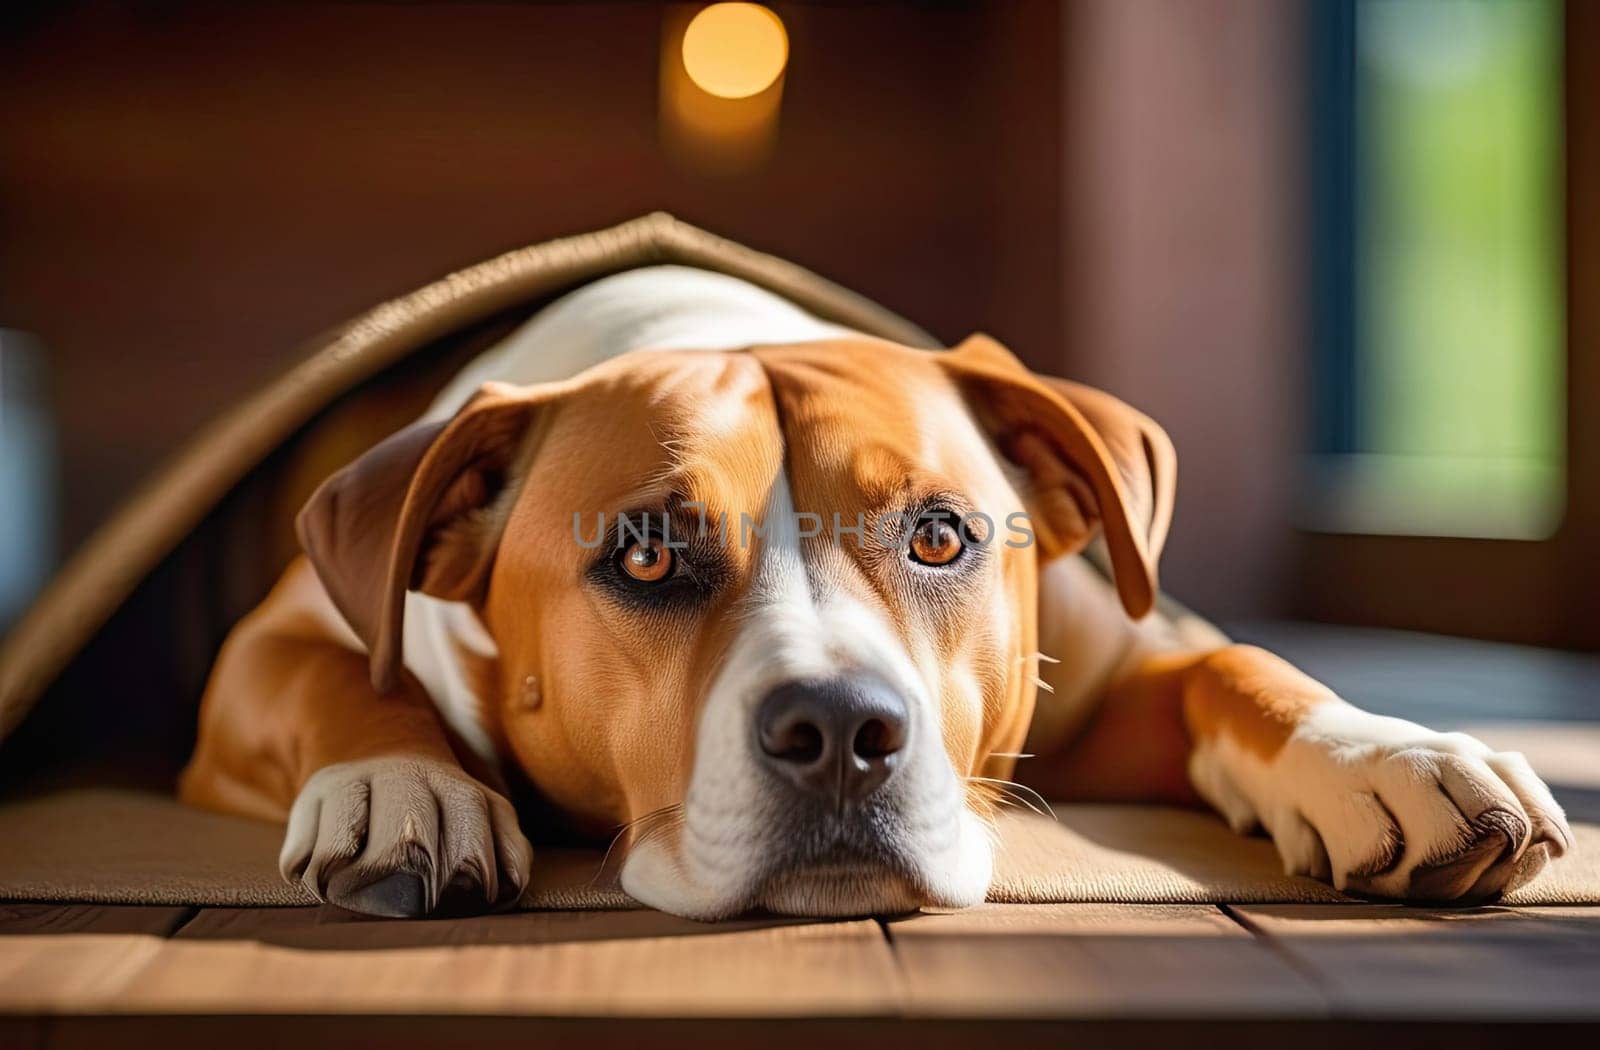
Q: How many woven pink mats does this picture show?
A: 0